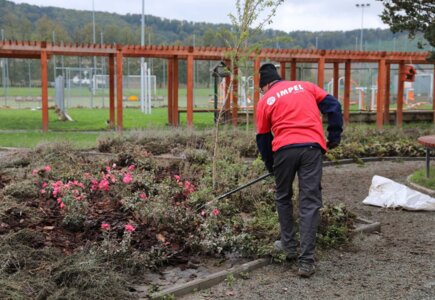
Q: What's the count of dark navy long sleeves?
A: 2